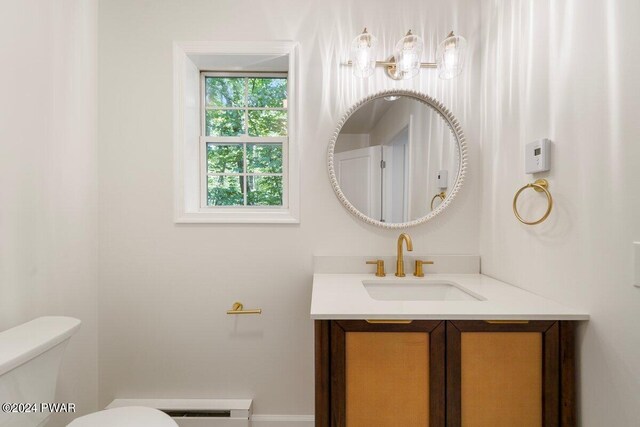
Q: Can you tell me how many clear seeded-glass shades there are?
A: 3